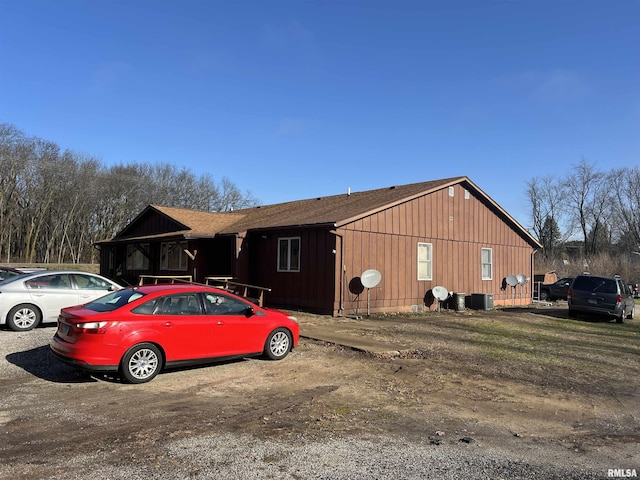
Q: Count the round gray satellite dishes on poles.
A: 4